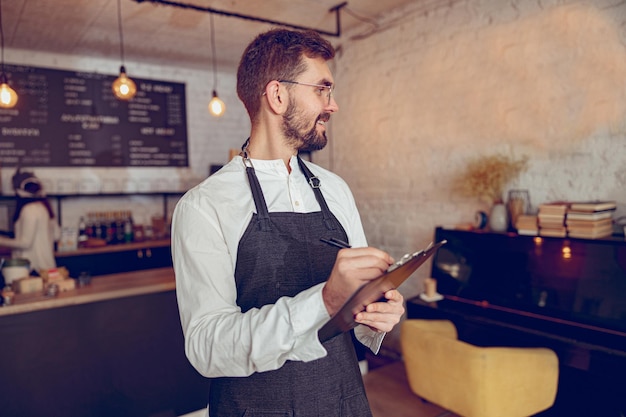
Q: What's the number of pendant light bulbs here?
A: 3